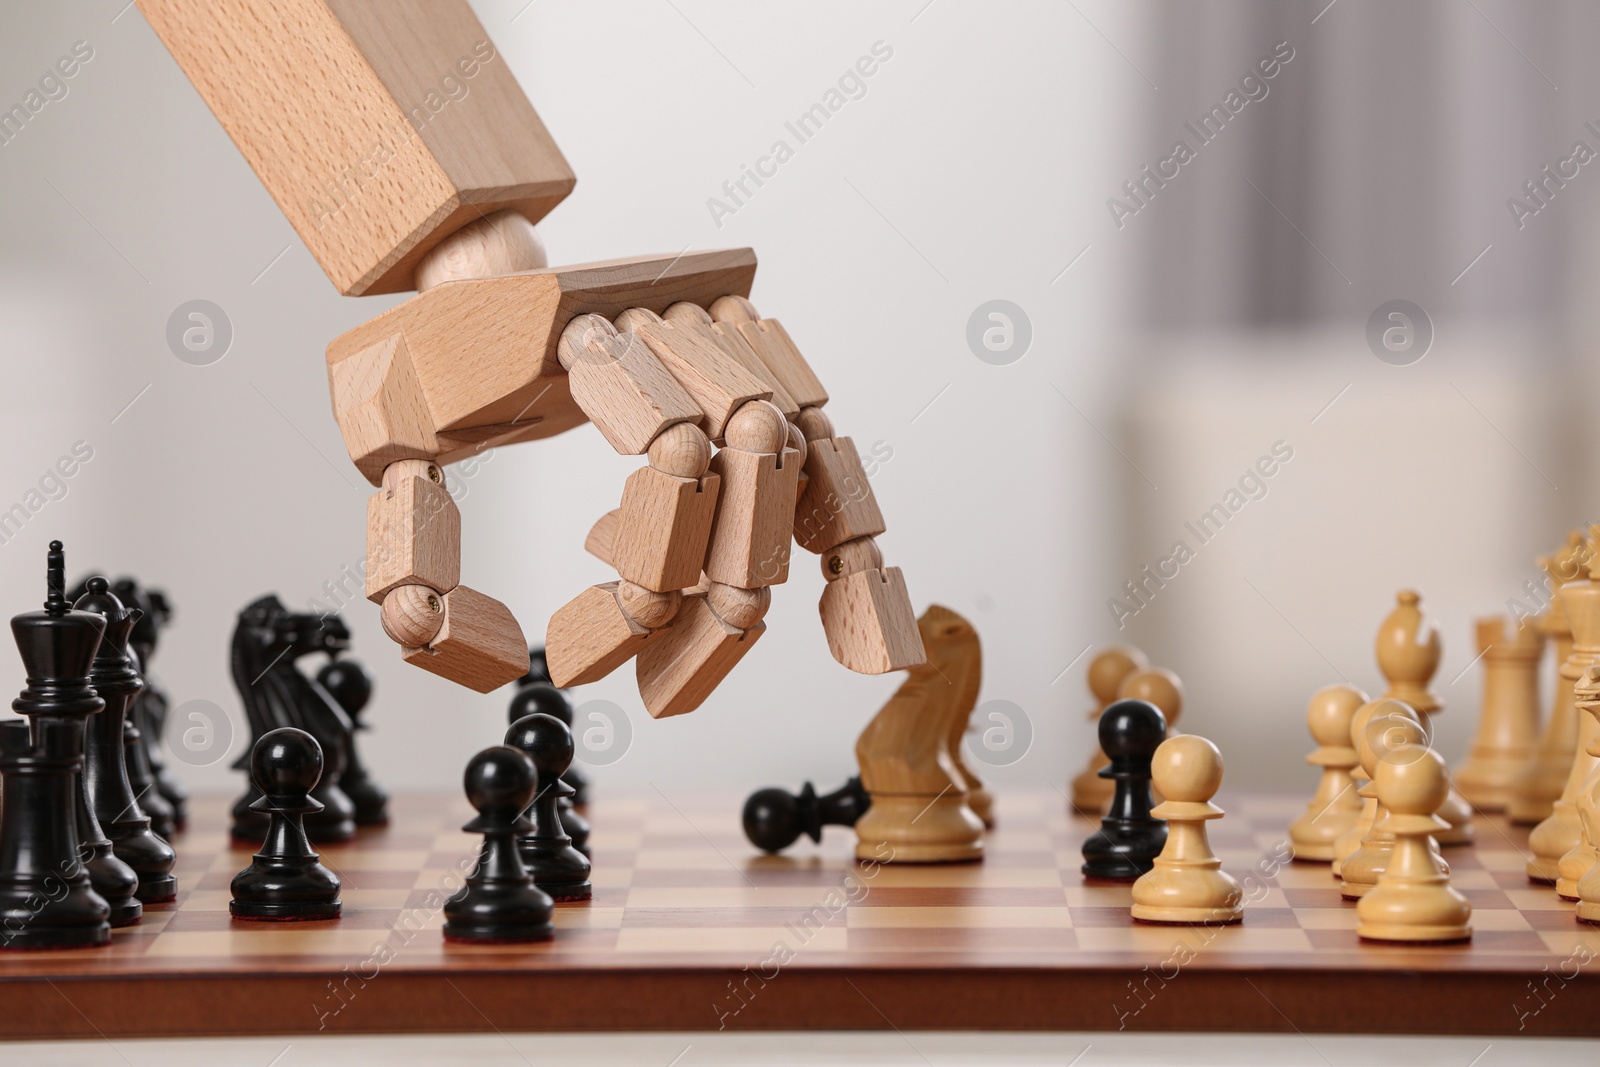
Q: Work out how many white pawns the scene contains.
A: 7